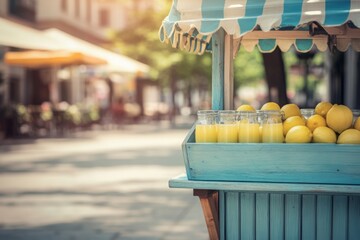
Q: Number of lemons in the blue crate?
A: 11